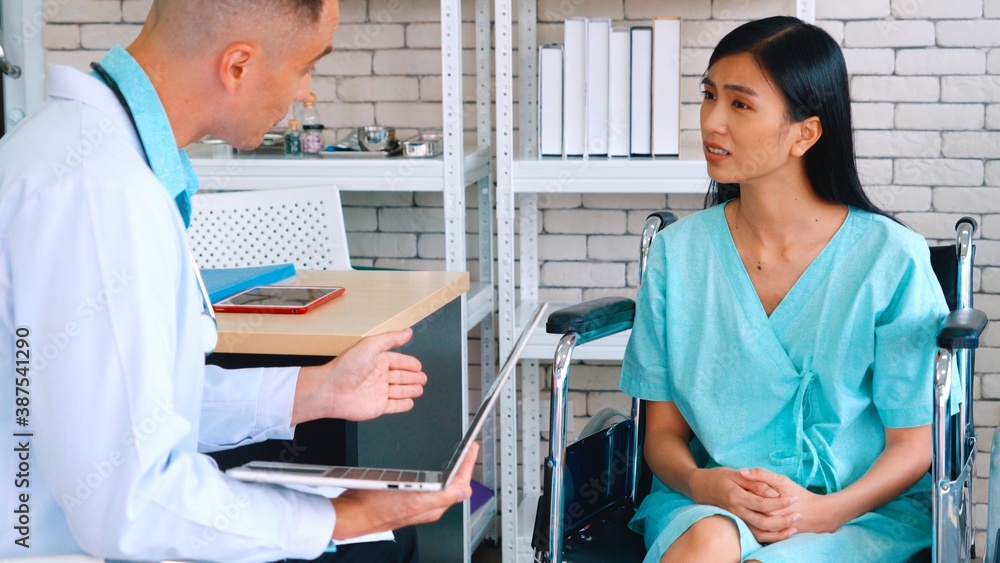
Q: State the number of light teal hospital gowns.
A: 1